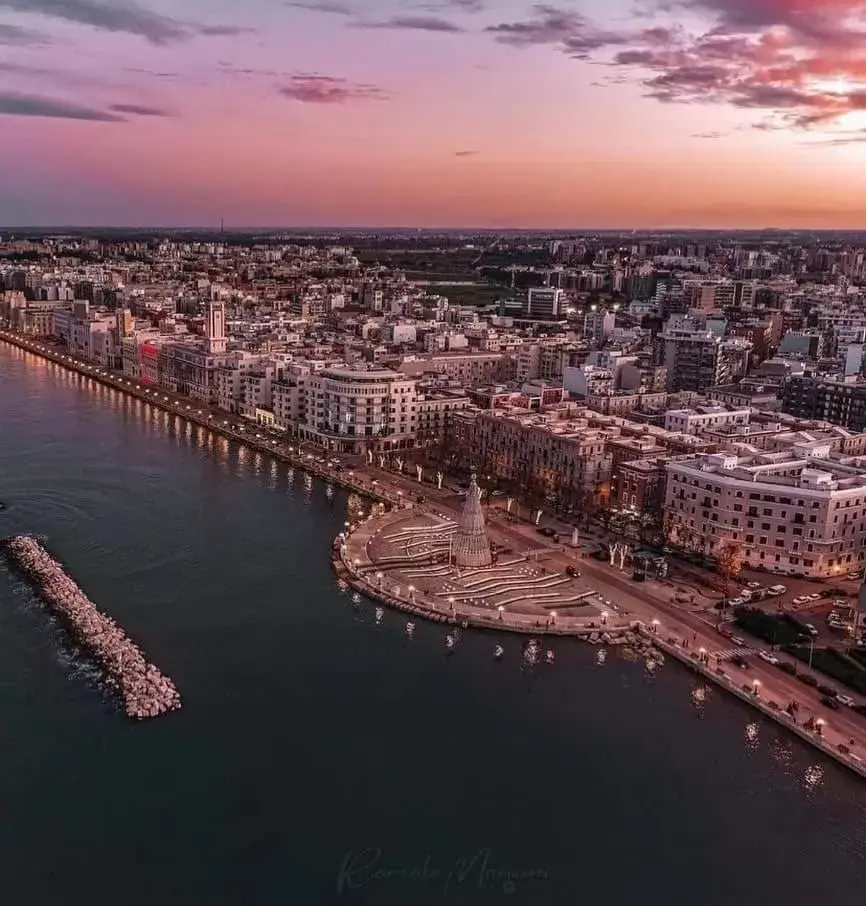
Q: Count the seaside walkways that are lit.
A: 1